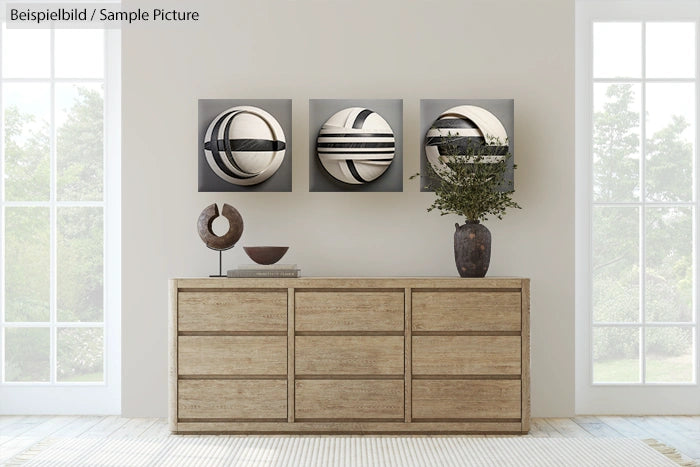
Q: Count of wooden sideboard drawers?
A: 9